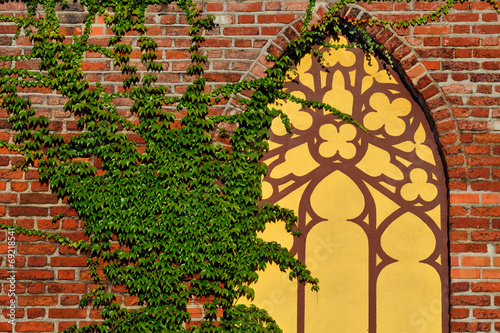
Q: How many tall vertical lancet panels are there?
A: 3